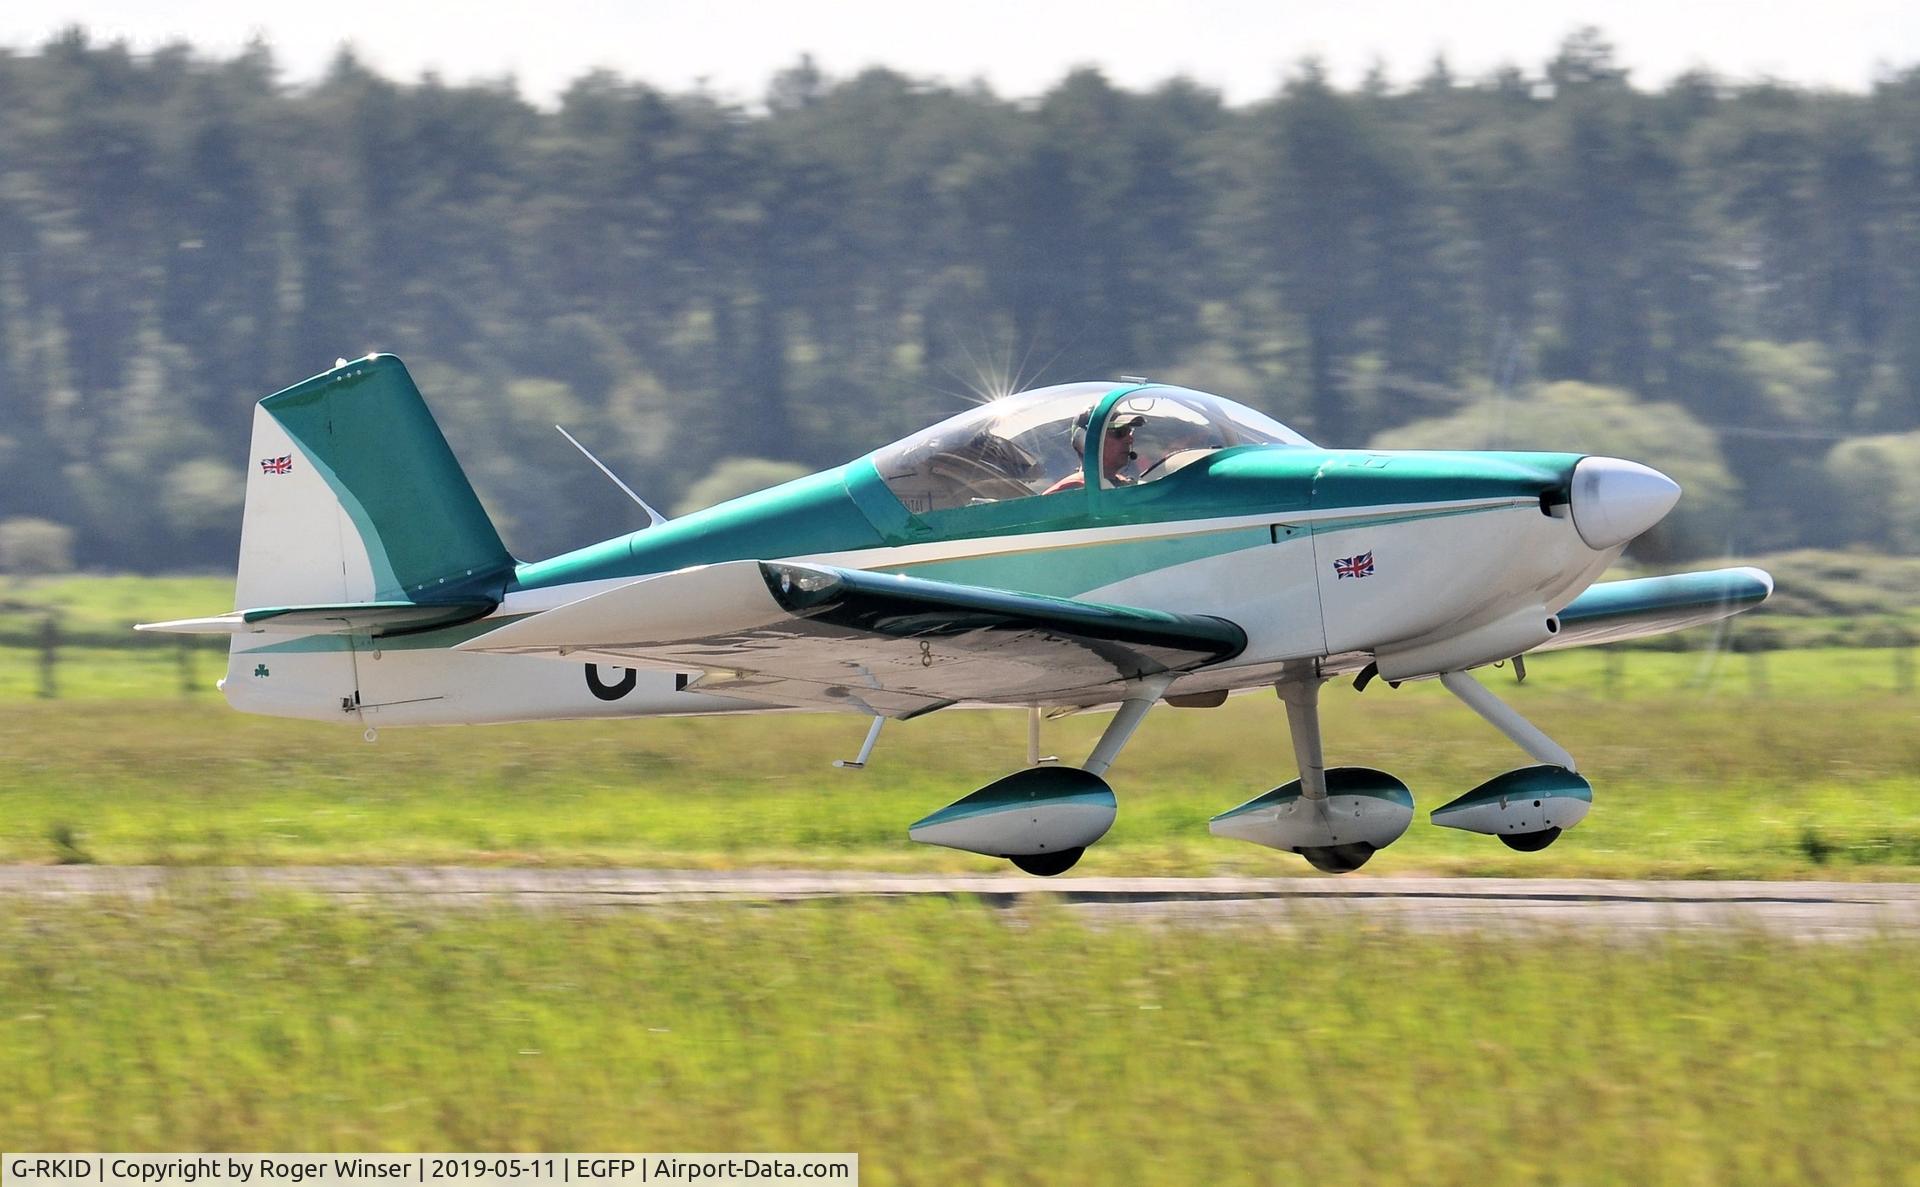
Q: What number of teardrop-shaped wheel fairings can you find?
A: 3